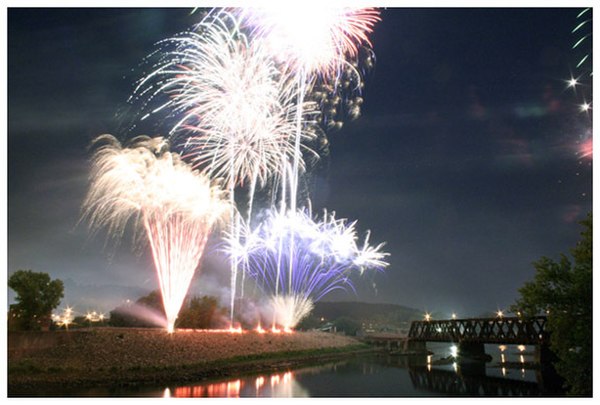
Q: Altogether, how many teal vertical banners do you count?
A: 0